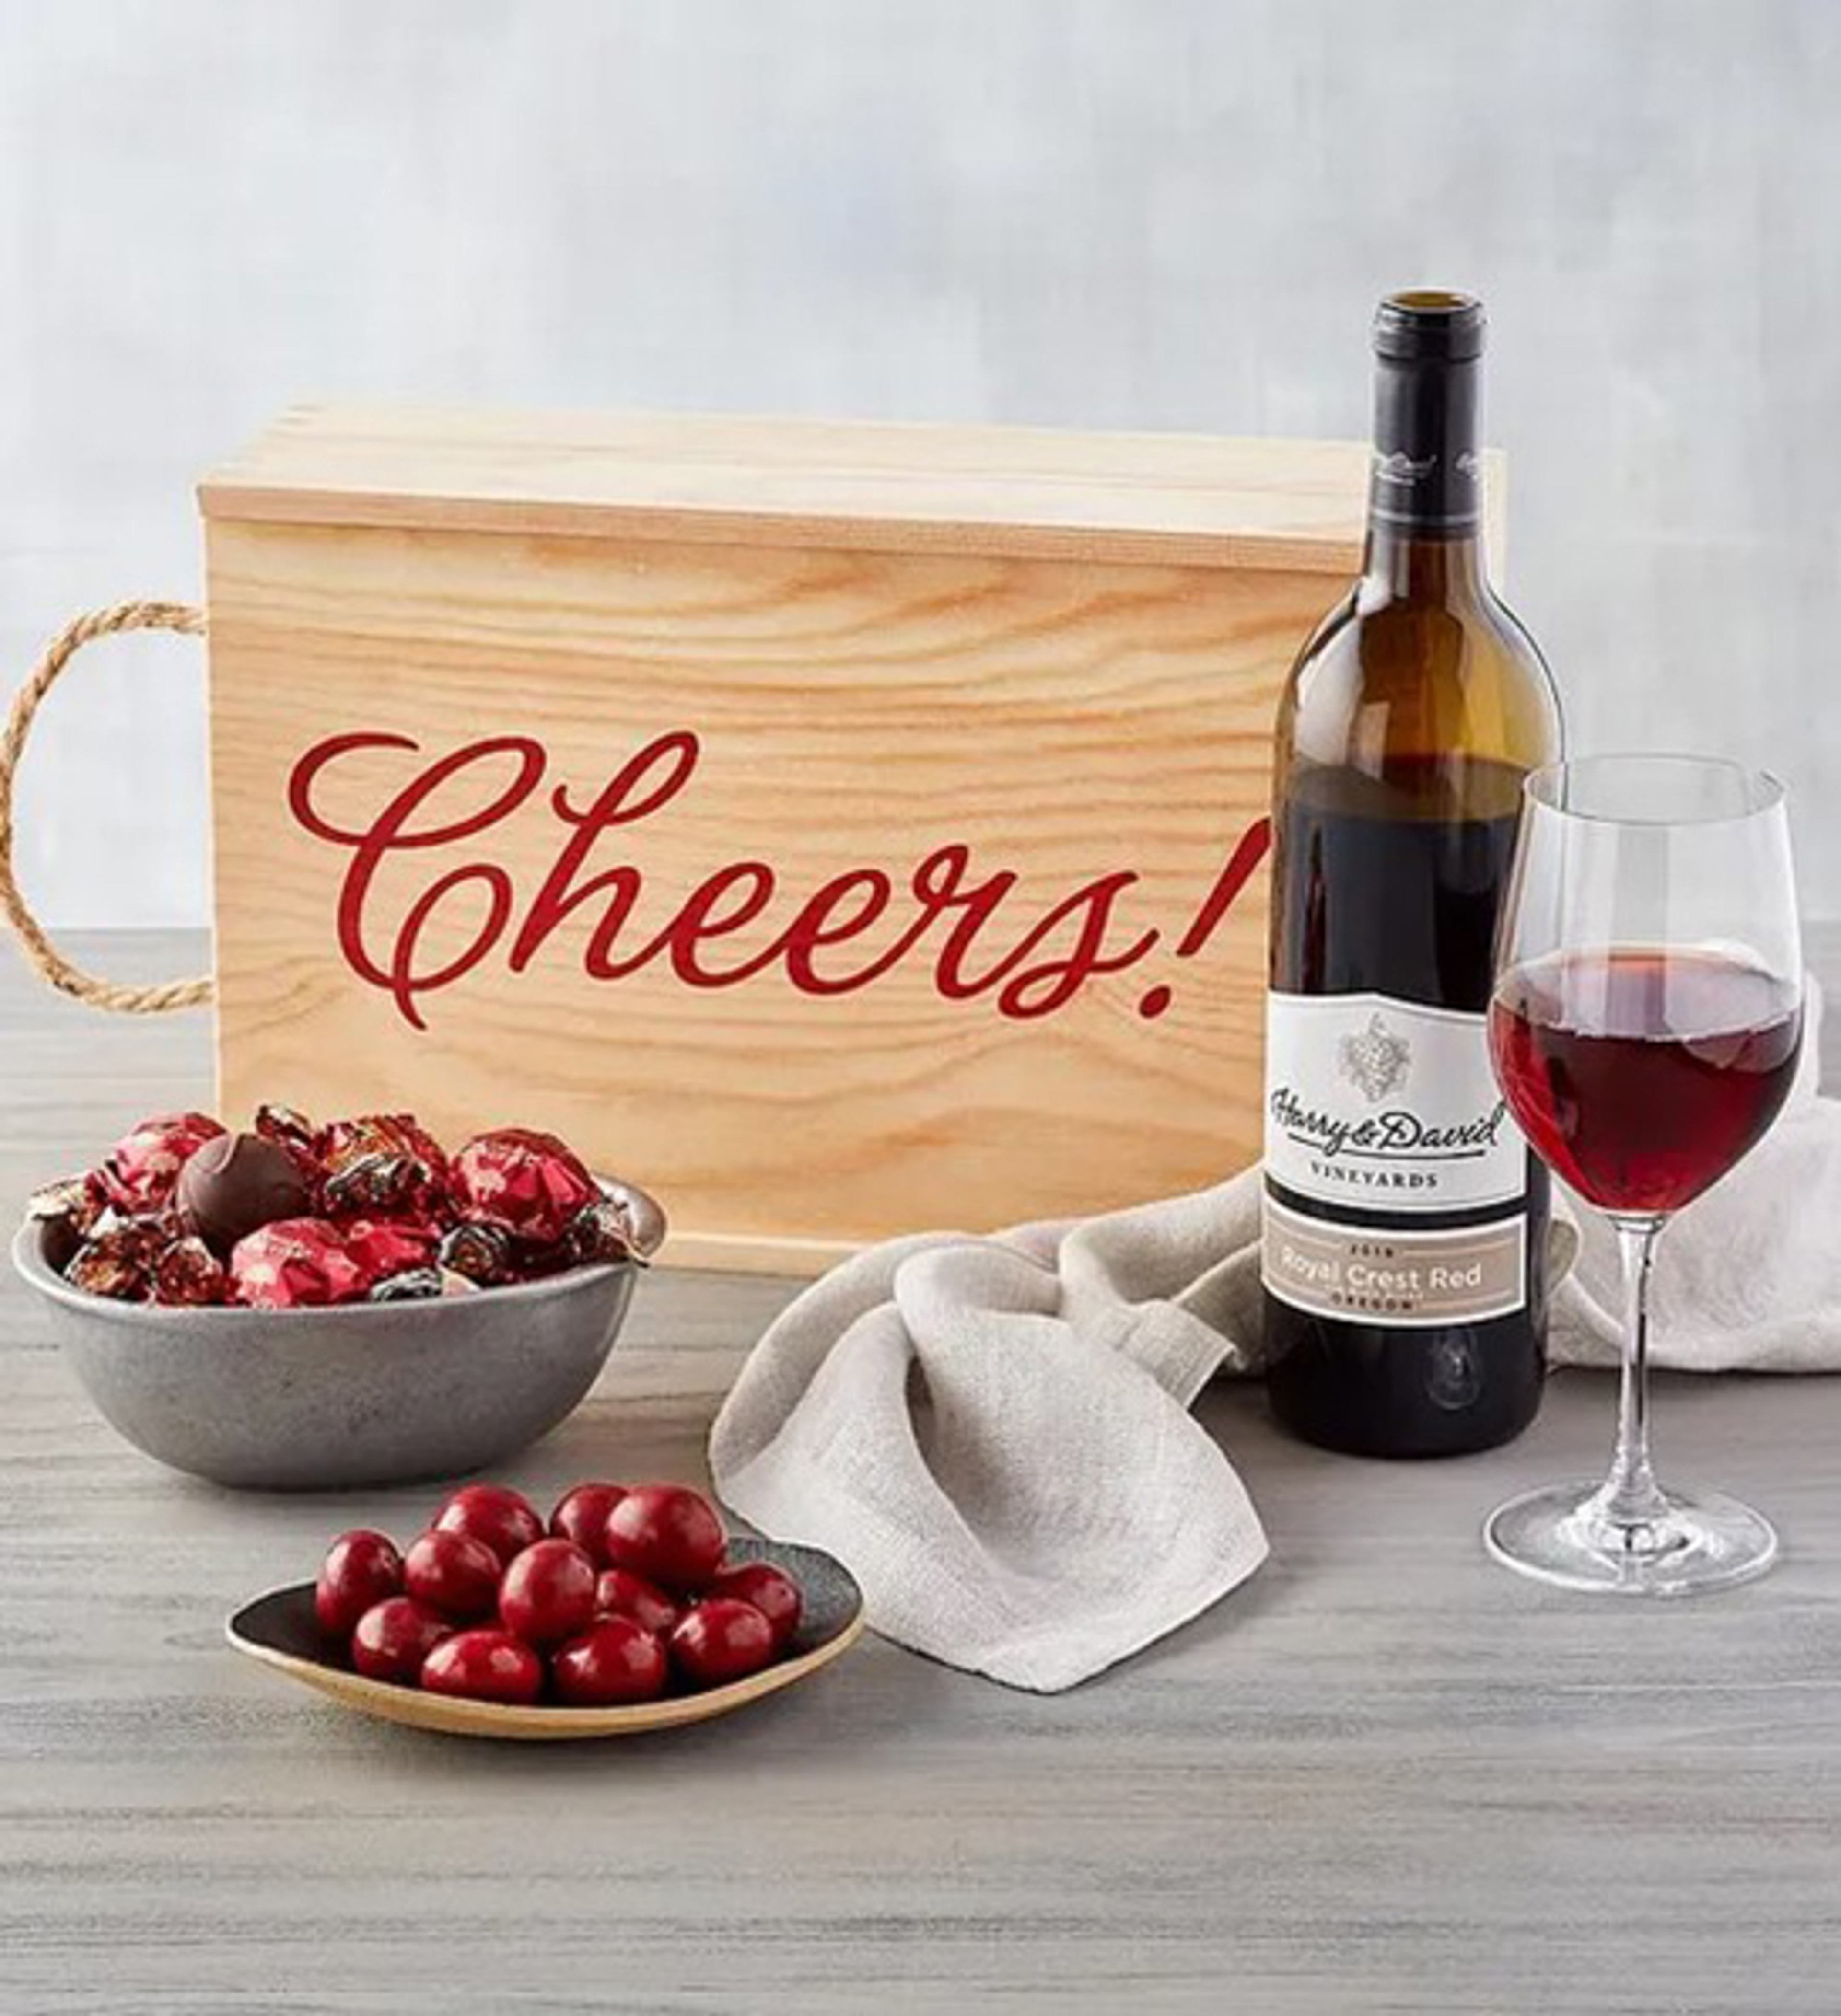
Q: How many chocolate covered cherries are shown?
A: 12